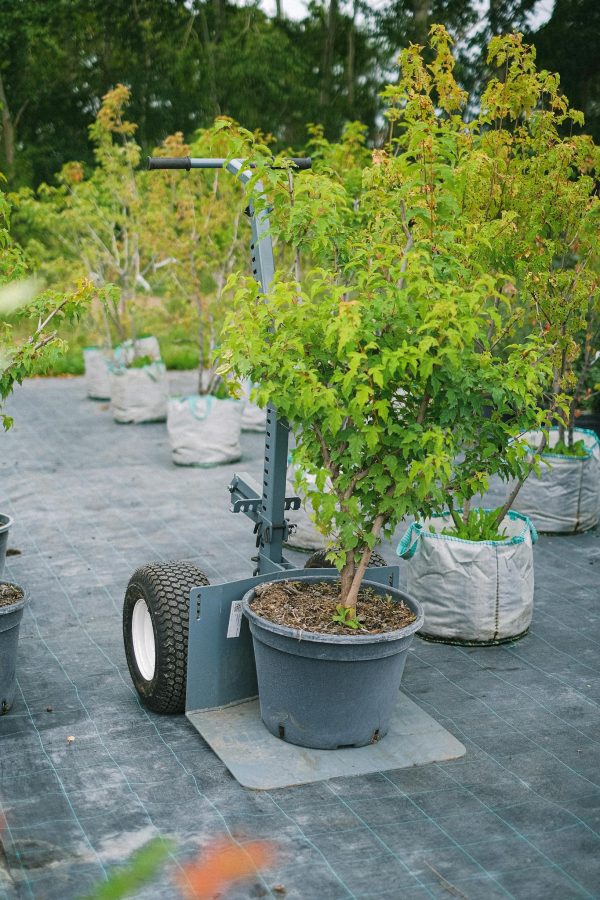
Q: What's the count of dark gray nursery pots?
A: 3